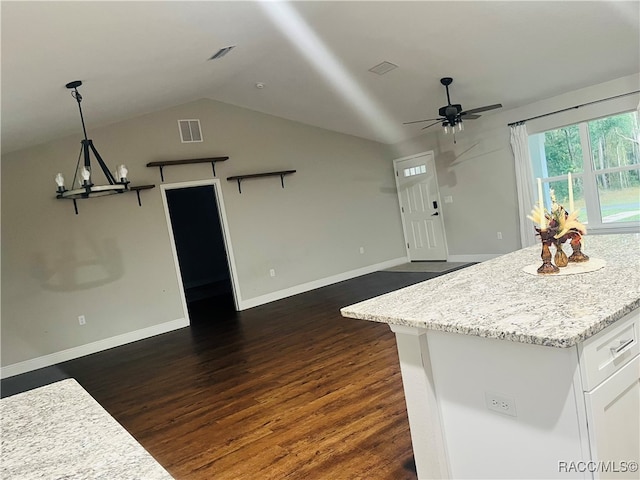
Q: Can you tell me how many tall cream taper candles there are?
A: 2